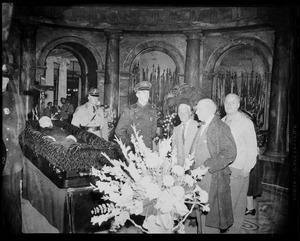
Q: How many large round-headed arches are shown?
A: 3